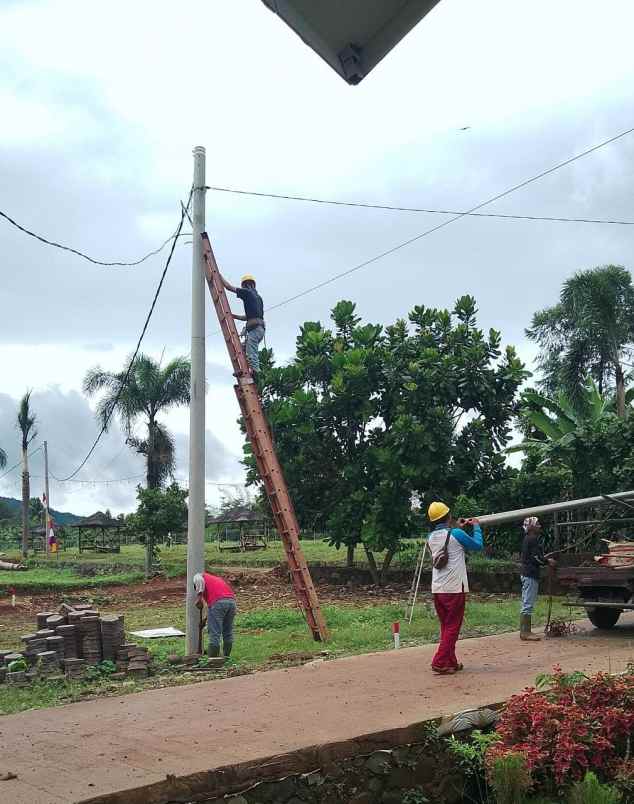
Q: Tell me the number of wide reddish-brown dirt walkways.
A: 1